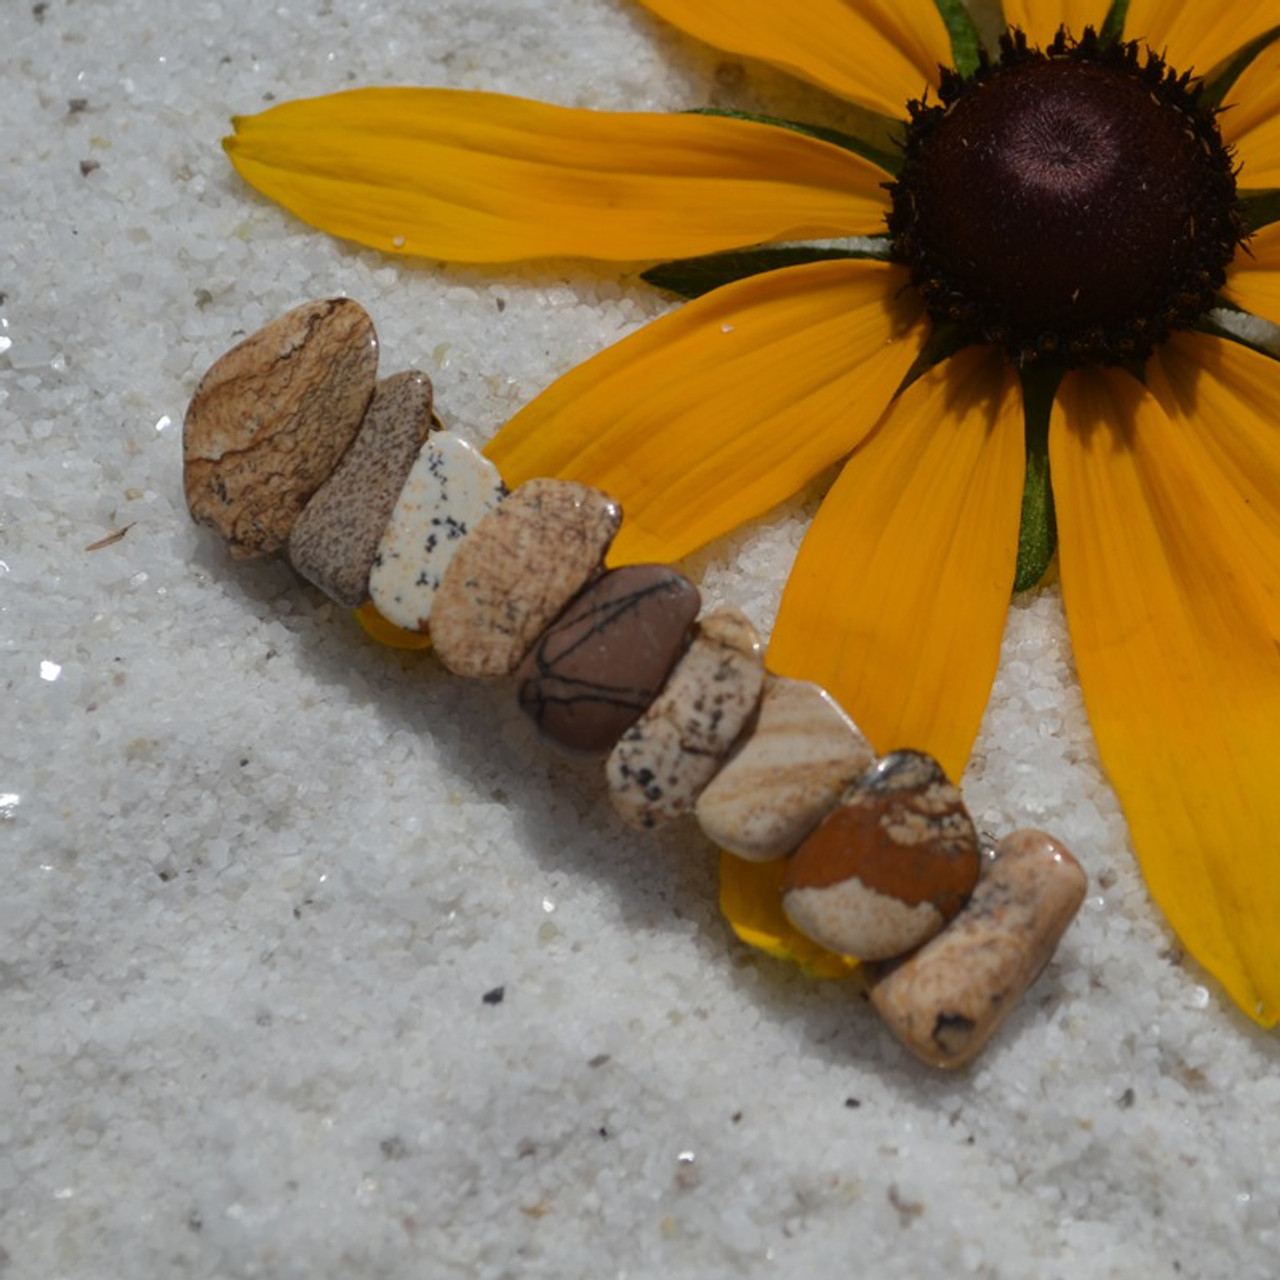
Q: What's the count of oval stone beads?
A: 9